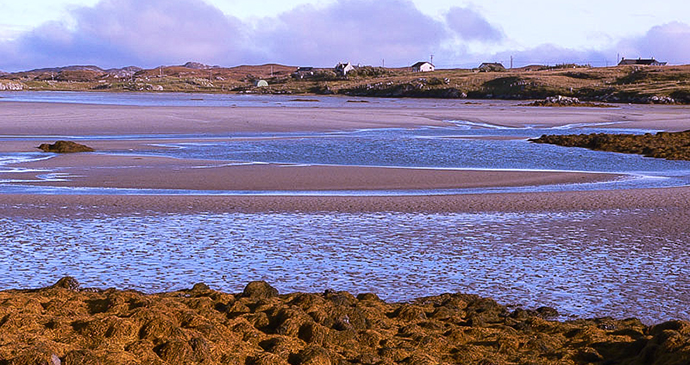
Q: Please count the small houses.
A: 5